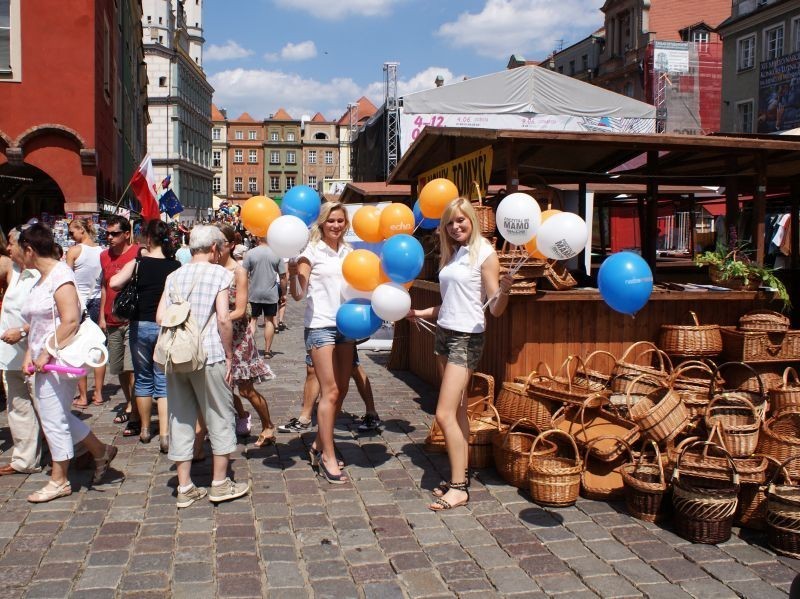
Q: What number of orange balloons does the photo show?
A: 7